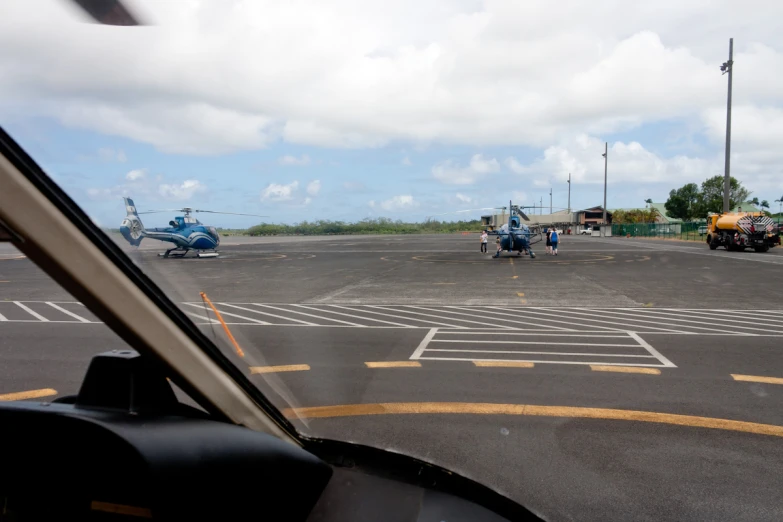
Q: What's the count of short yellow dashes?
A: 6